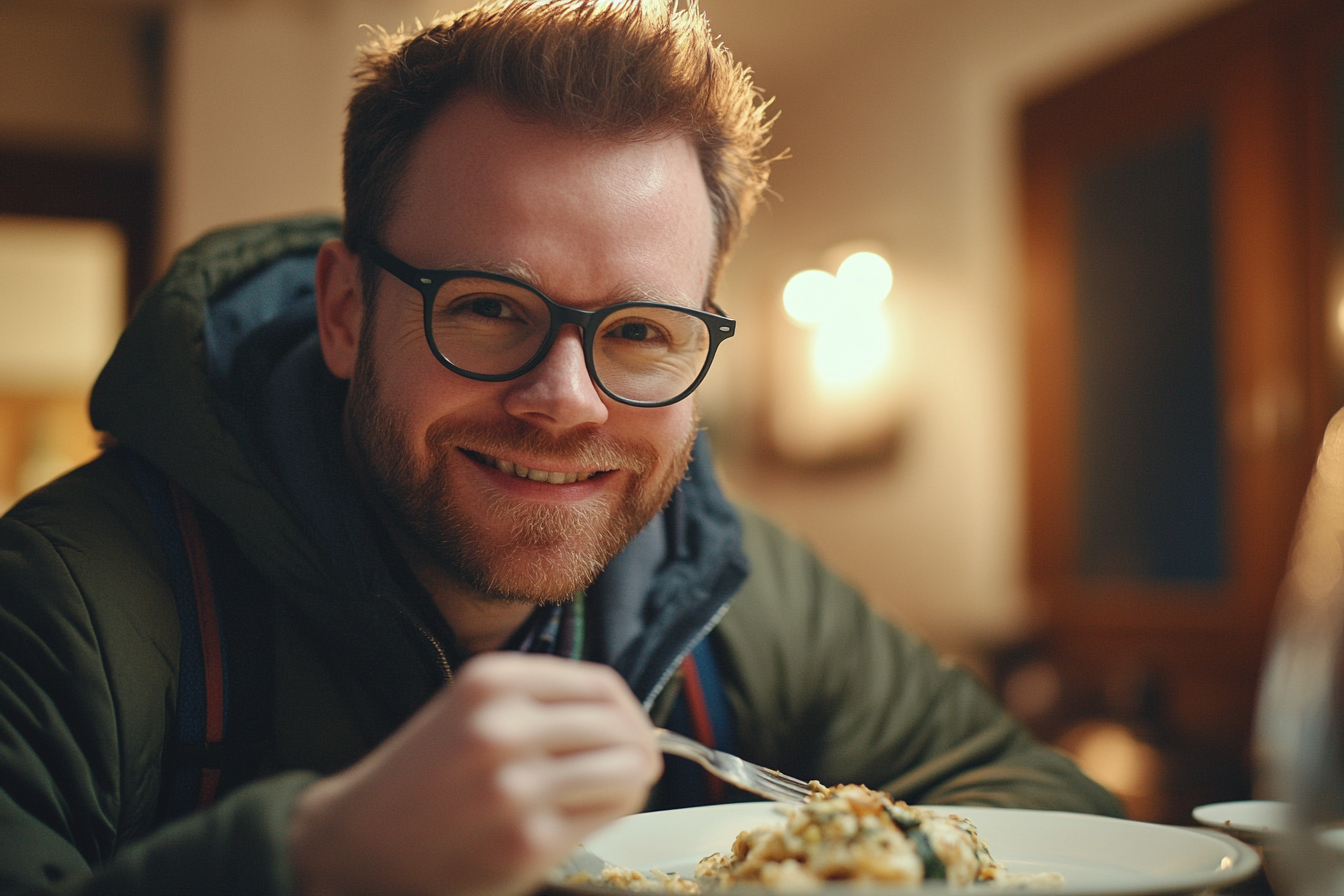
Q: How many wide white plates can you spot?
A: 1